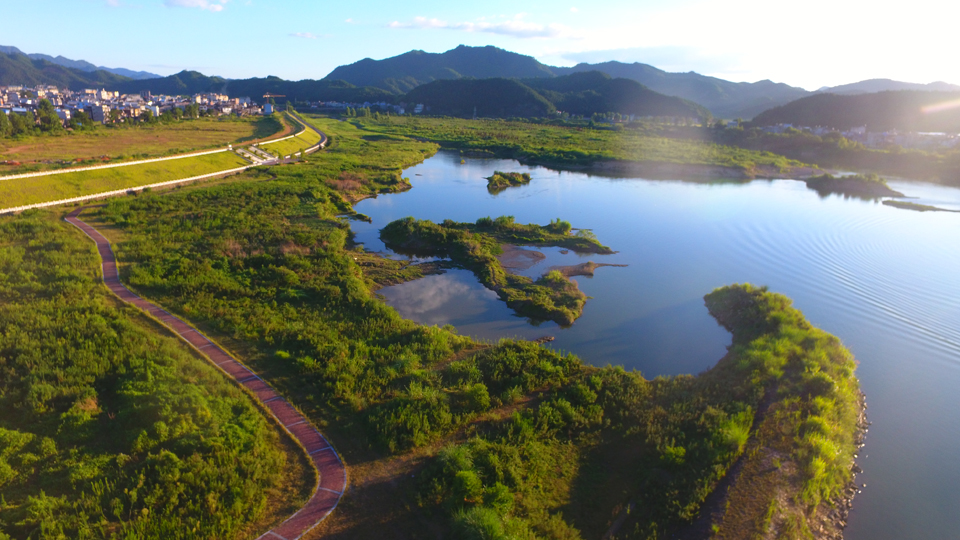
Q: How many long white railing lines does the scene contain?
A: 2